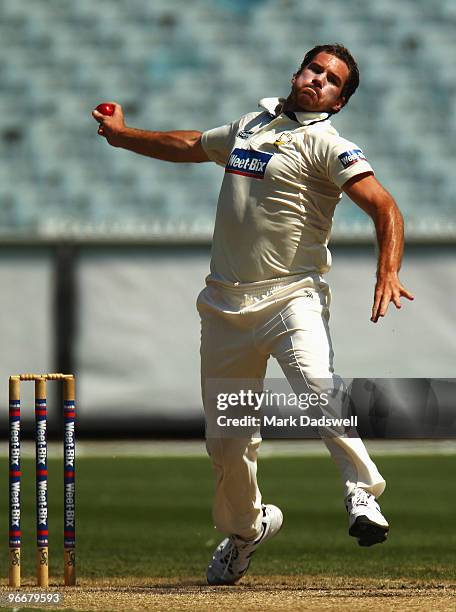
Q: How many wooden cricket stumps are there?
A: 3